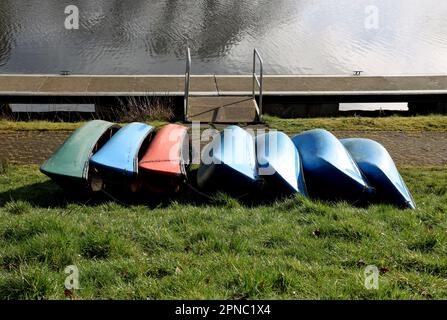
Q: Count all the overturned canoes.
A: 7